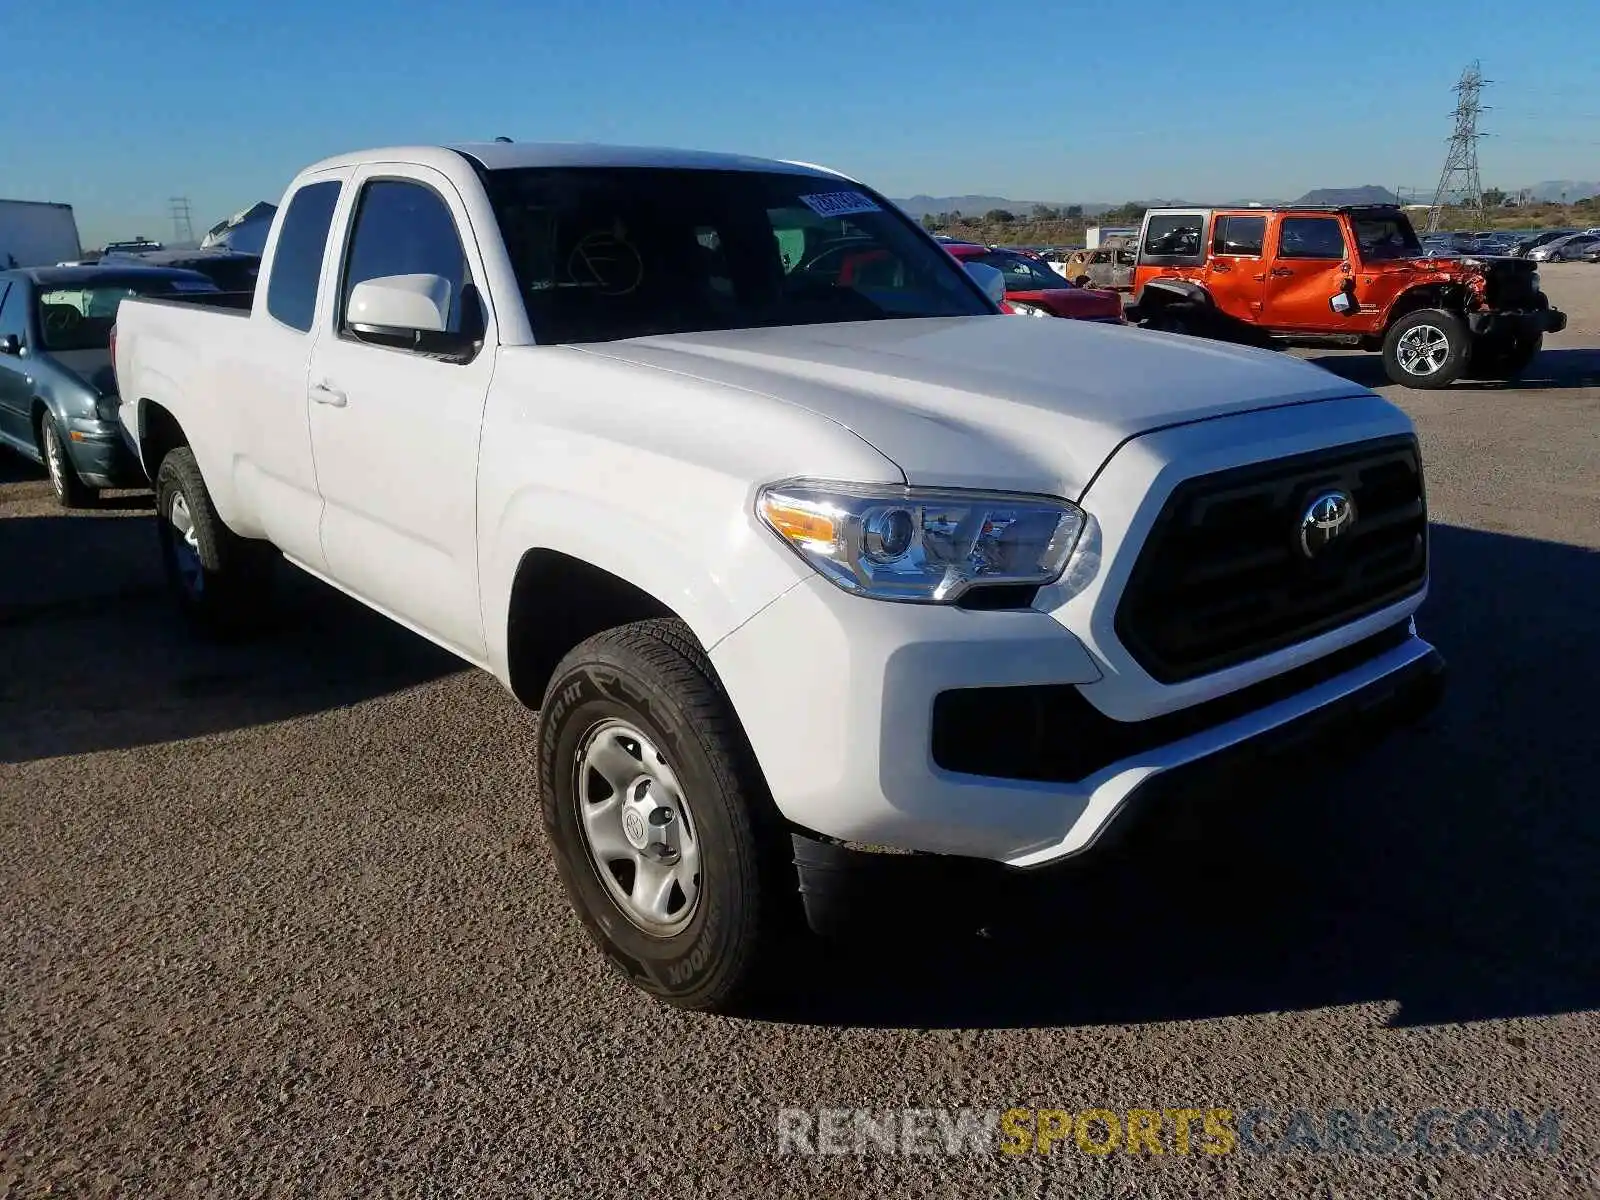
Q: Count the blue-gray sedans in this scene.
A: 1